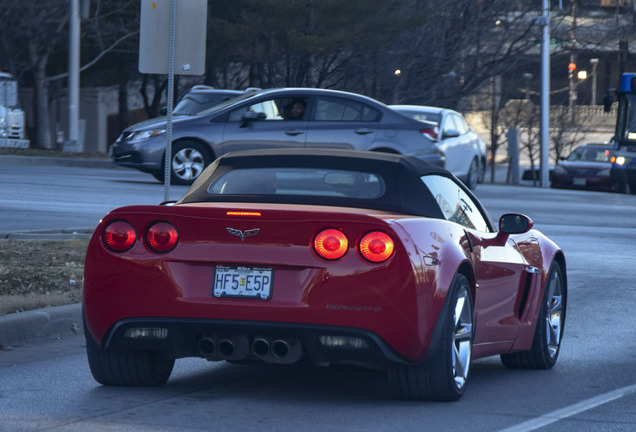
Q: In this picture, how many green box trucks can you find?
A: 0